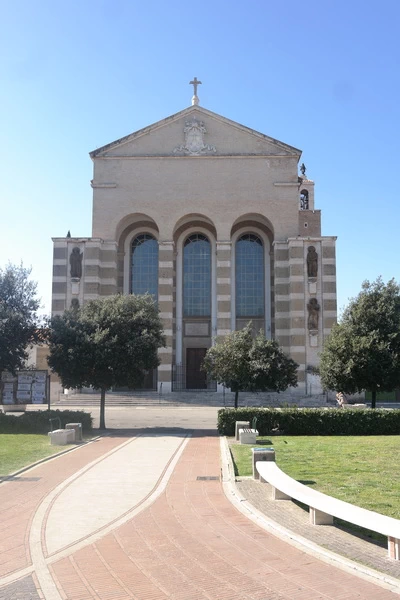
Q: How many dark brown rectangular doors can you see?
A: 1